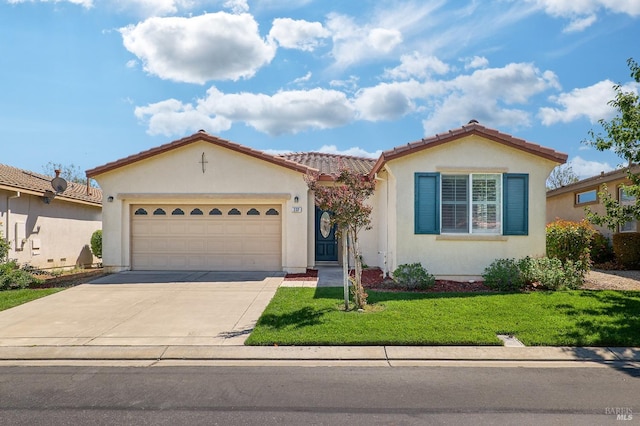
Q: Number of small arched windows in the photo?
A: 8